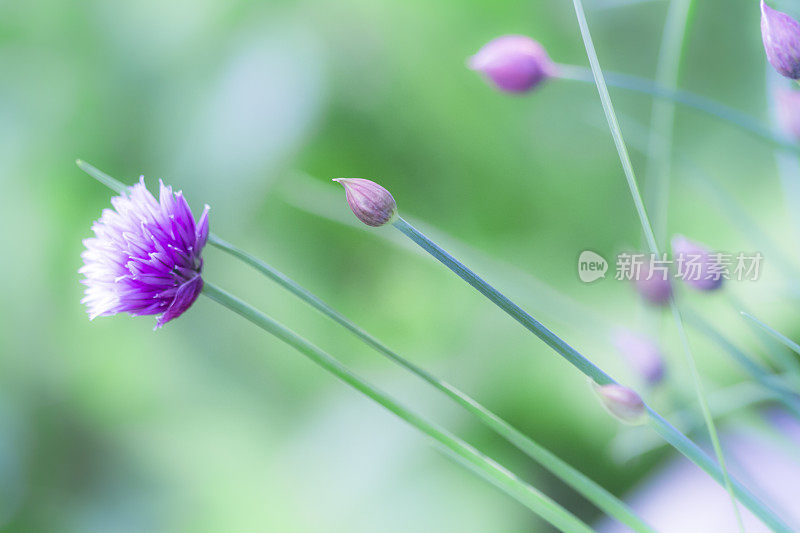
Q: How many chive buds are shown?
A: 8